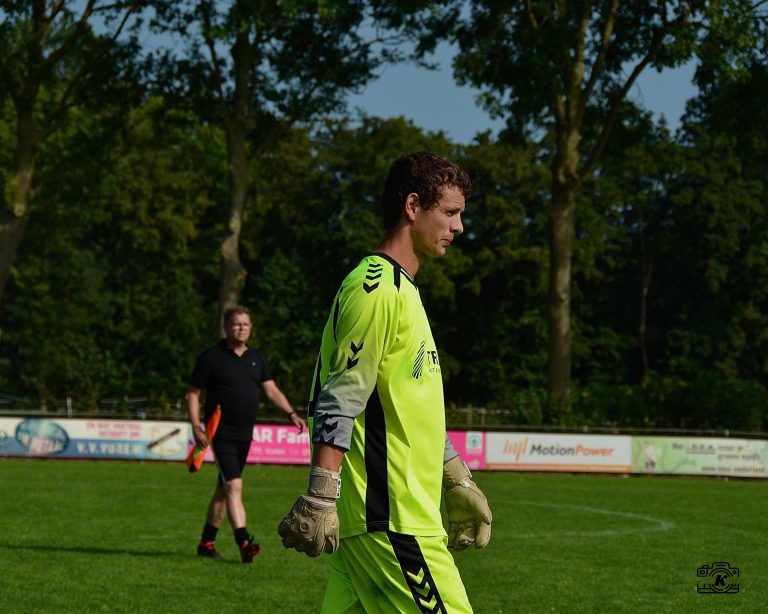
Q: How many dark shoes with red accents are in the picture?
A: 2